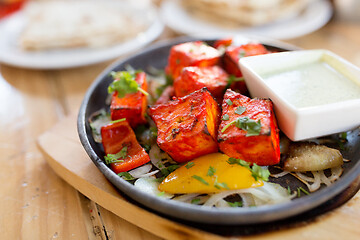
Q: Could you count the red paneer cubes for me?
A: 6